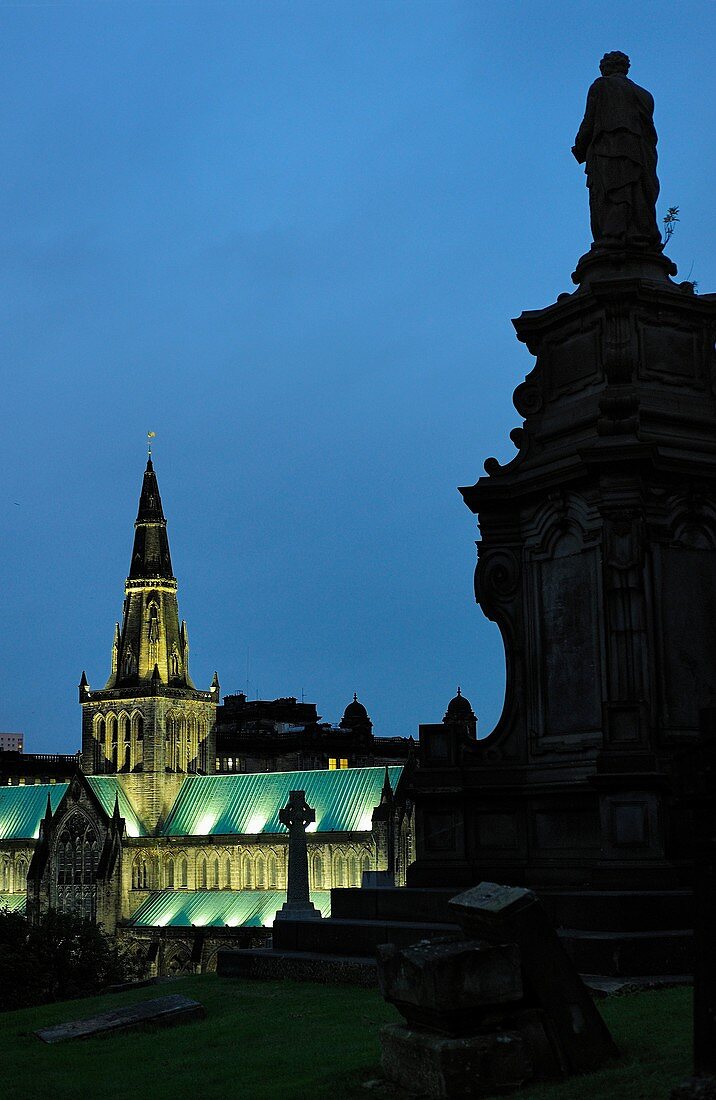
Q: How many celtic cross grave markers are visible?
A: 1